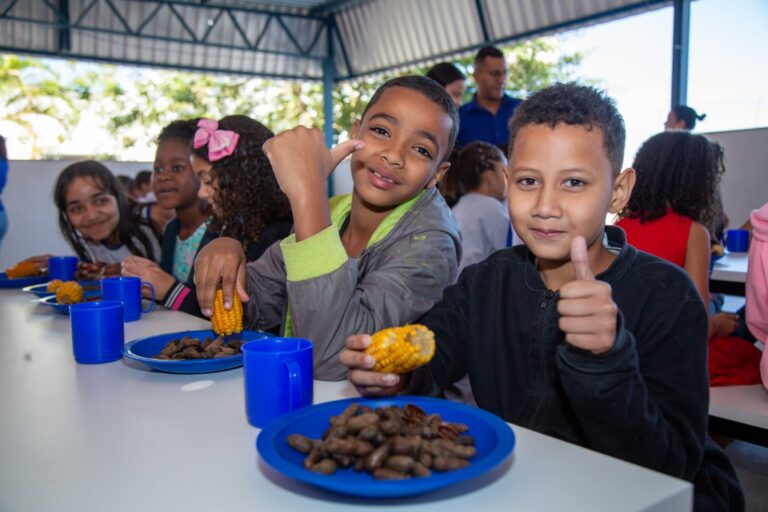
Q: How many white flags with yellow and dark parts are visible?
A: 0